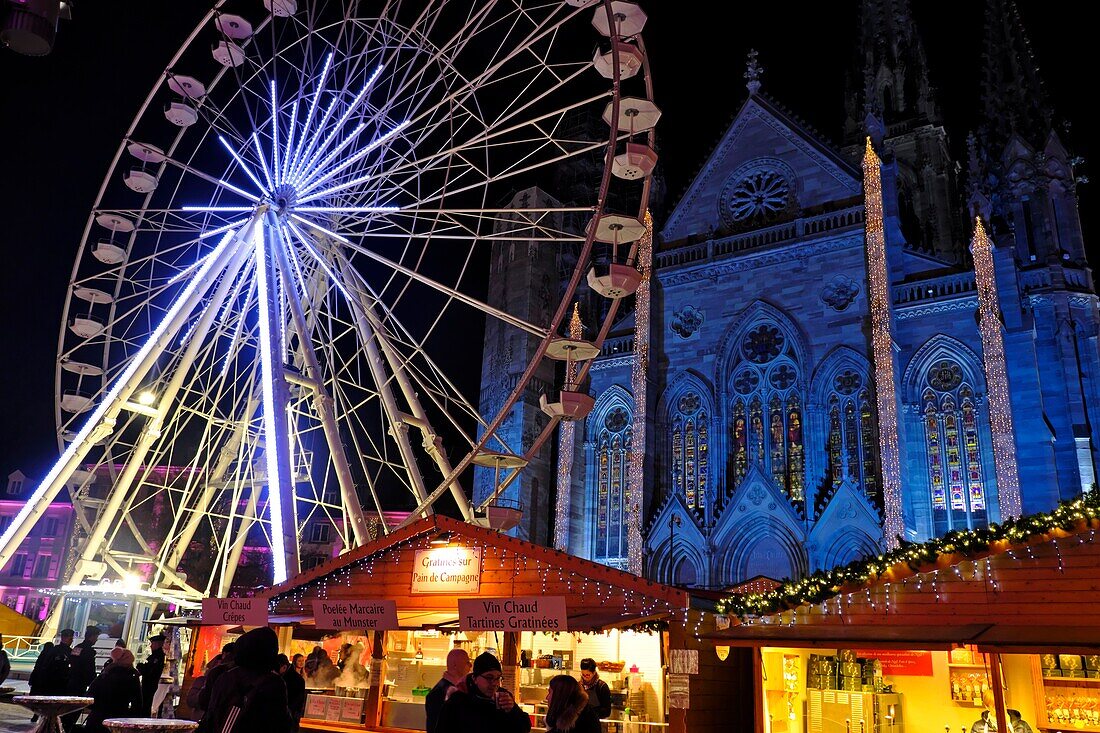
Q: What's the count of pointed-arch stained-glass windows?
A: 5